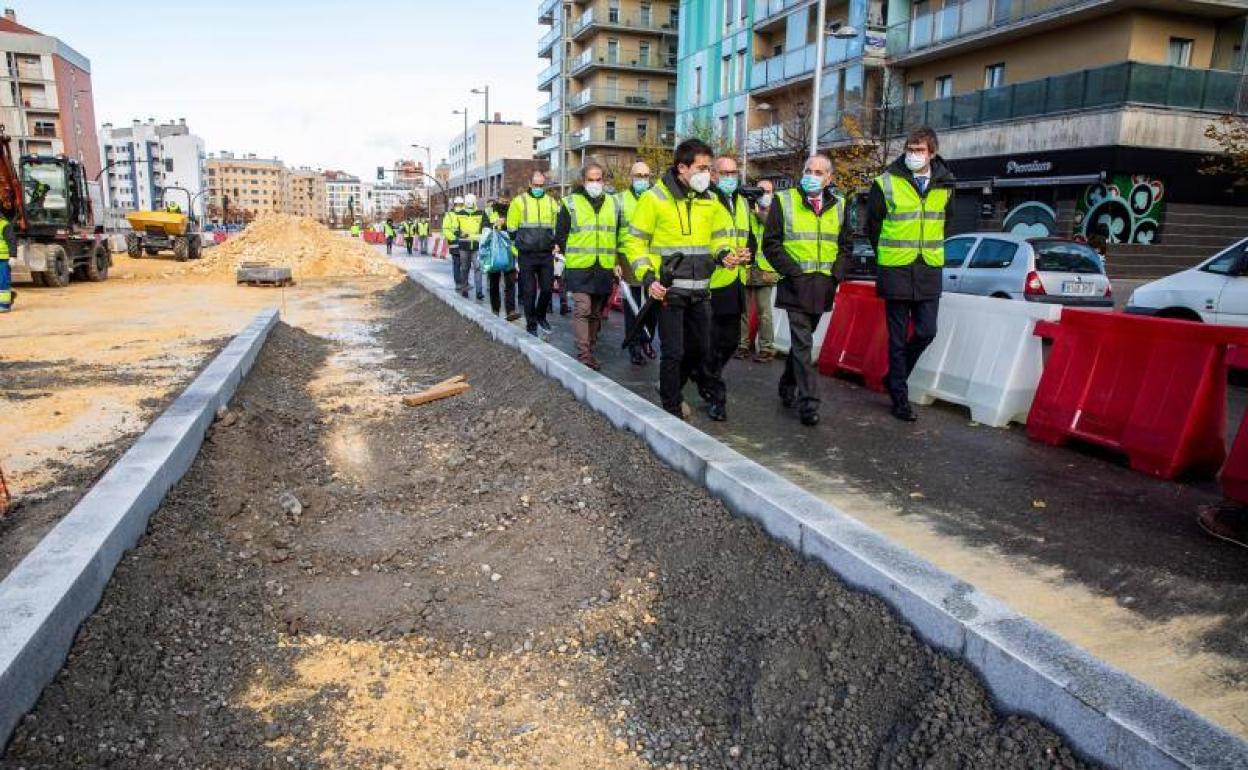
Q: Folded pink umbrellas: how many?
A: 0